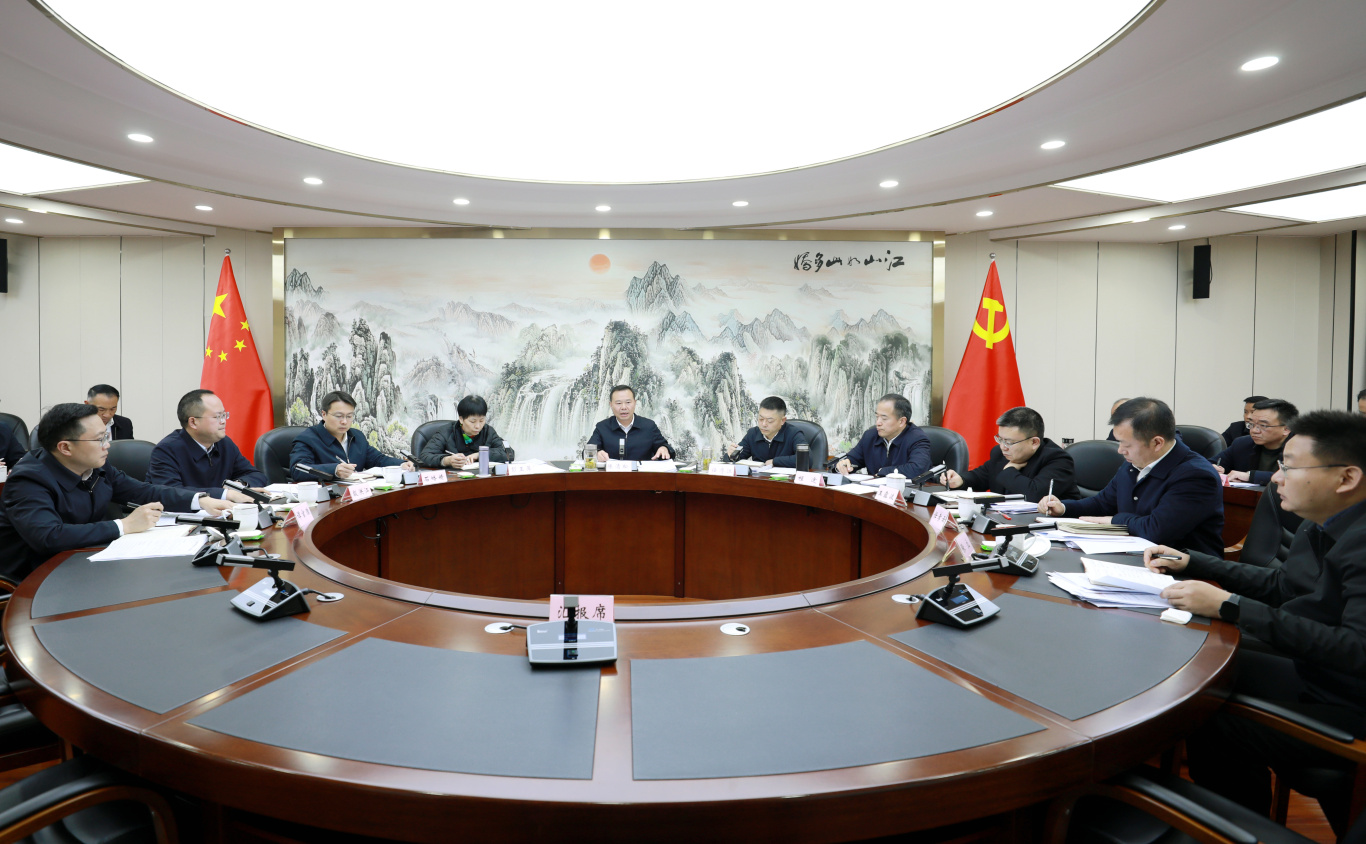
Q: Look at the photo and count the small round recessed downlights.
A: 12